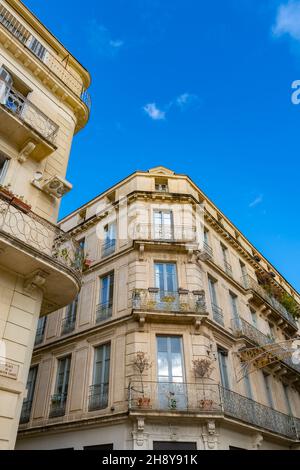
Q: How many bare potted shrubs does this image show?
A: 2